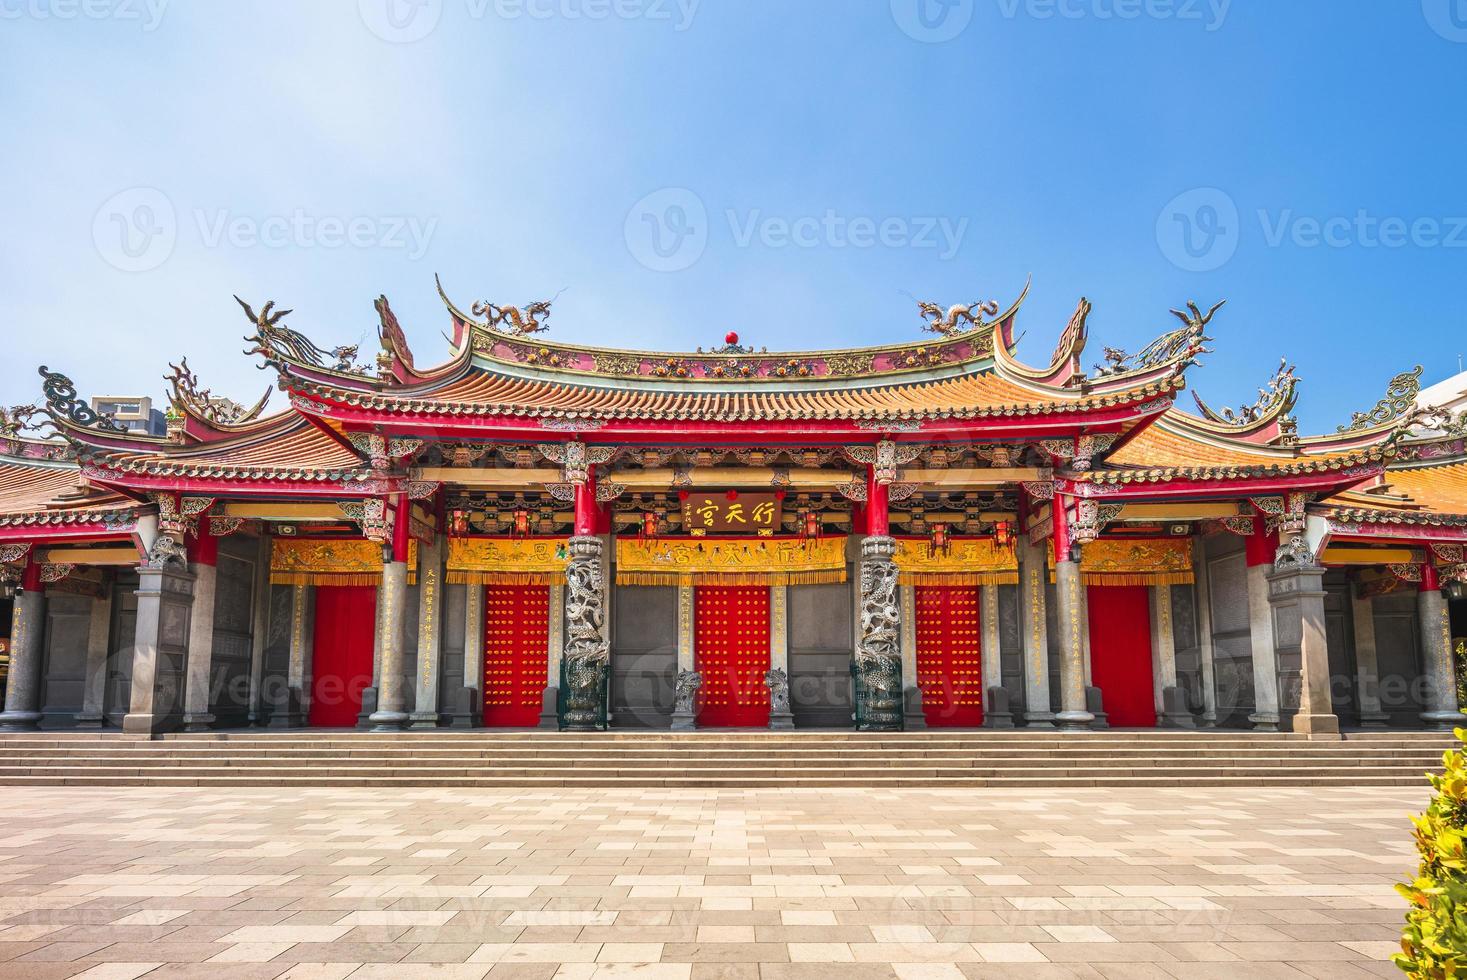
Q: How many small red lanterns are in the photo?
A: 6